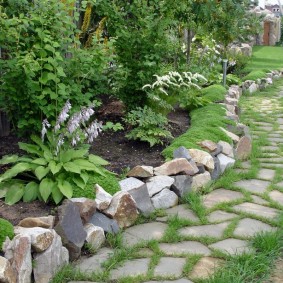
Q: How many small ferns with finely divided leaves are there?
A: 1